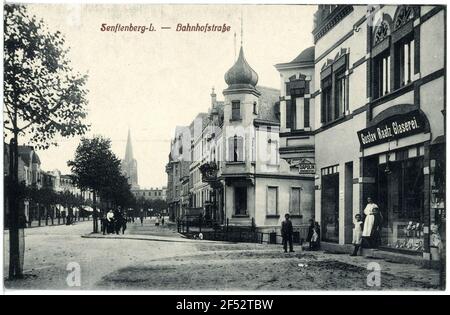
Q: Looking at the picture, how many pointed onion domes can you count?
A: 1